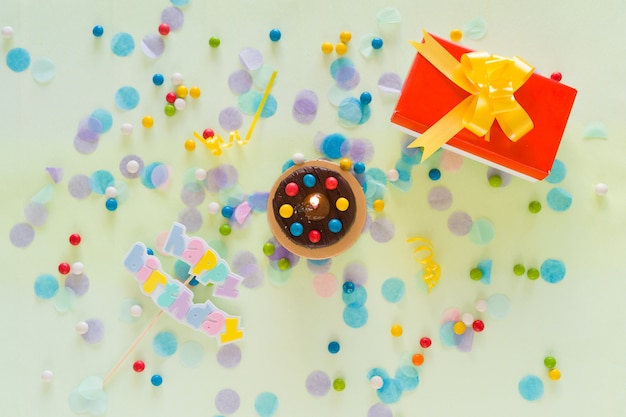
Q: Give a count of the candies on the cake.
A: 8